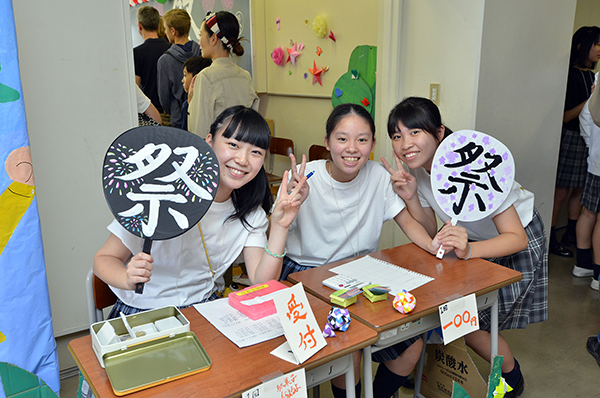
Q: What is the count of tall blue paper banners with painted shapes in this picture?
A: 1